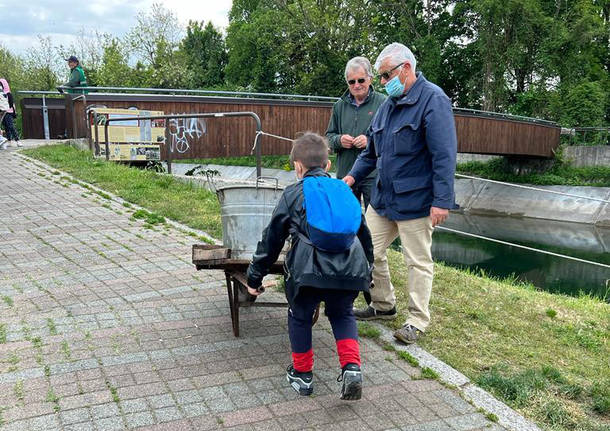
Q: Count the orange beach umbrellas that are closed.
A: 0